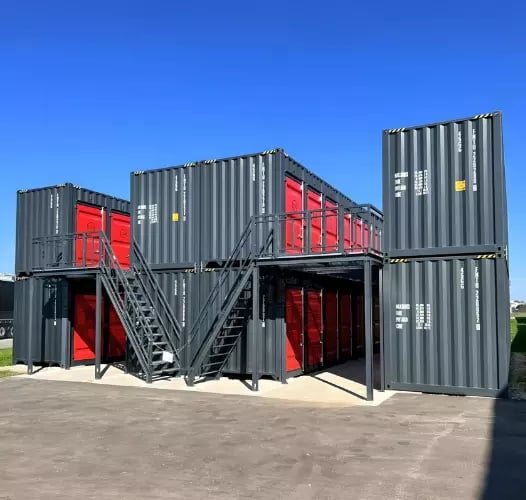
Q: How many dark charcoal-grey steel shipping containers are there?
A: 8